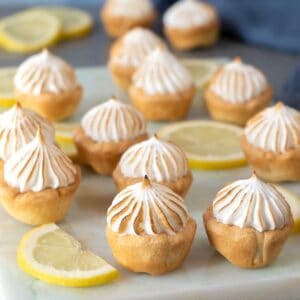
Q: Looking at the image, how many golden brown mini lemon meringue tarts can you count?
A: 13